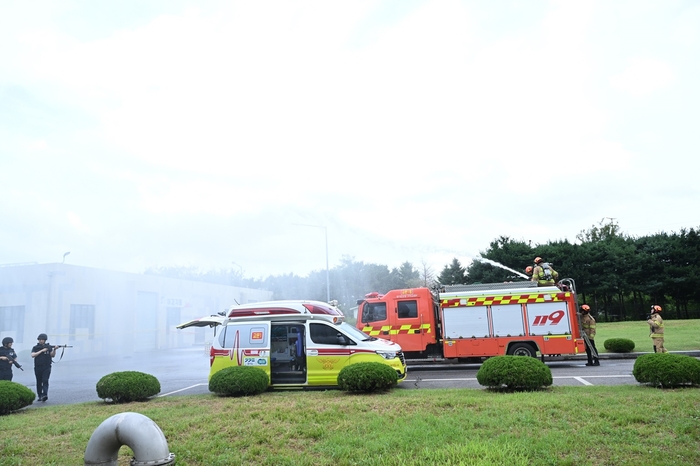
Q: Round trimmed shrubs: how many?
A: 7